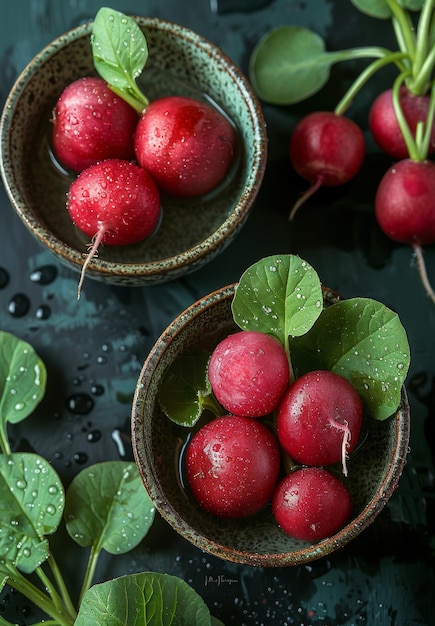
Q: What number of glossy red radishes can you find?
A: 10